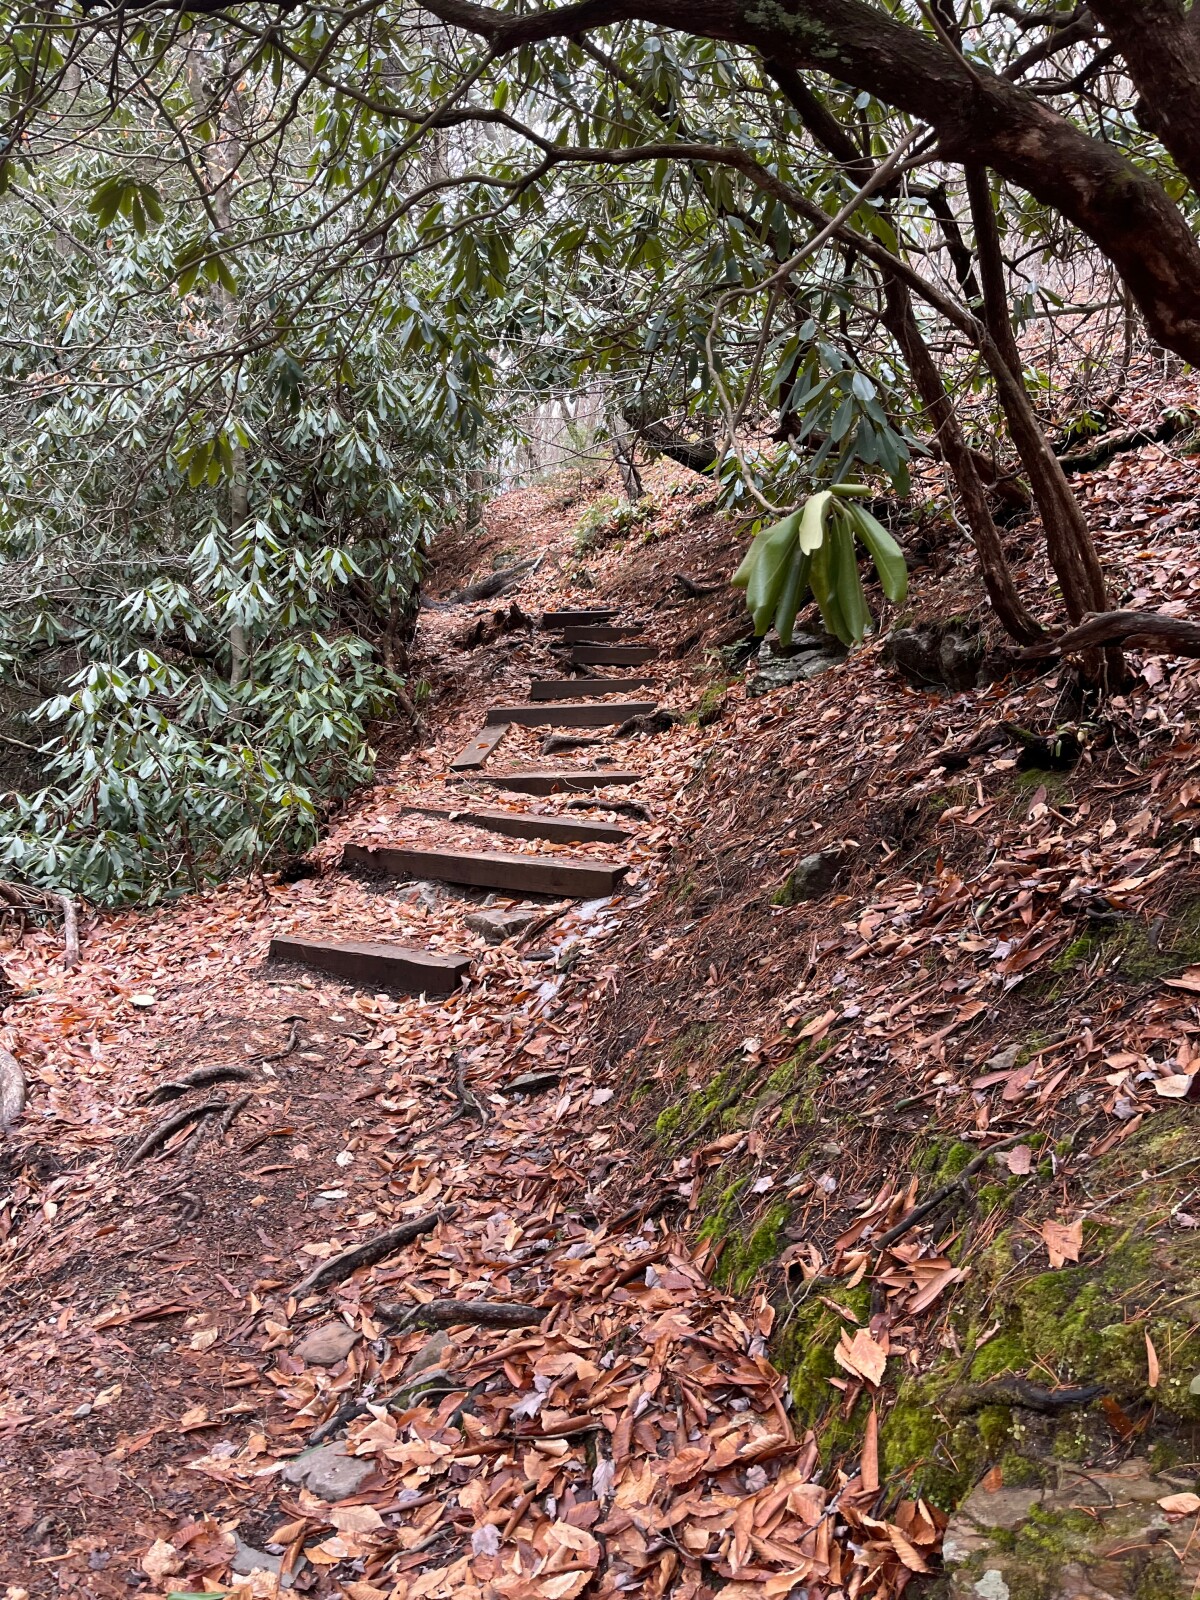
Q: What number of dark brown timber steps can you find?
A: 9